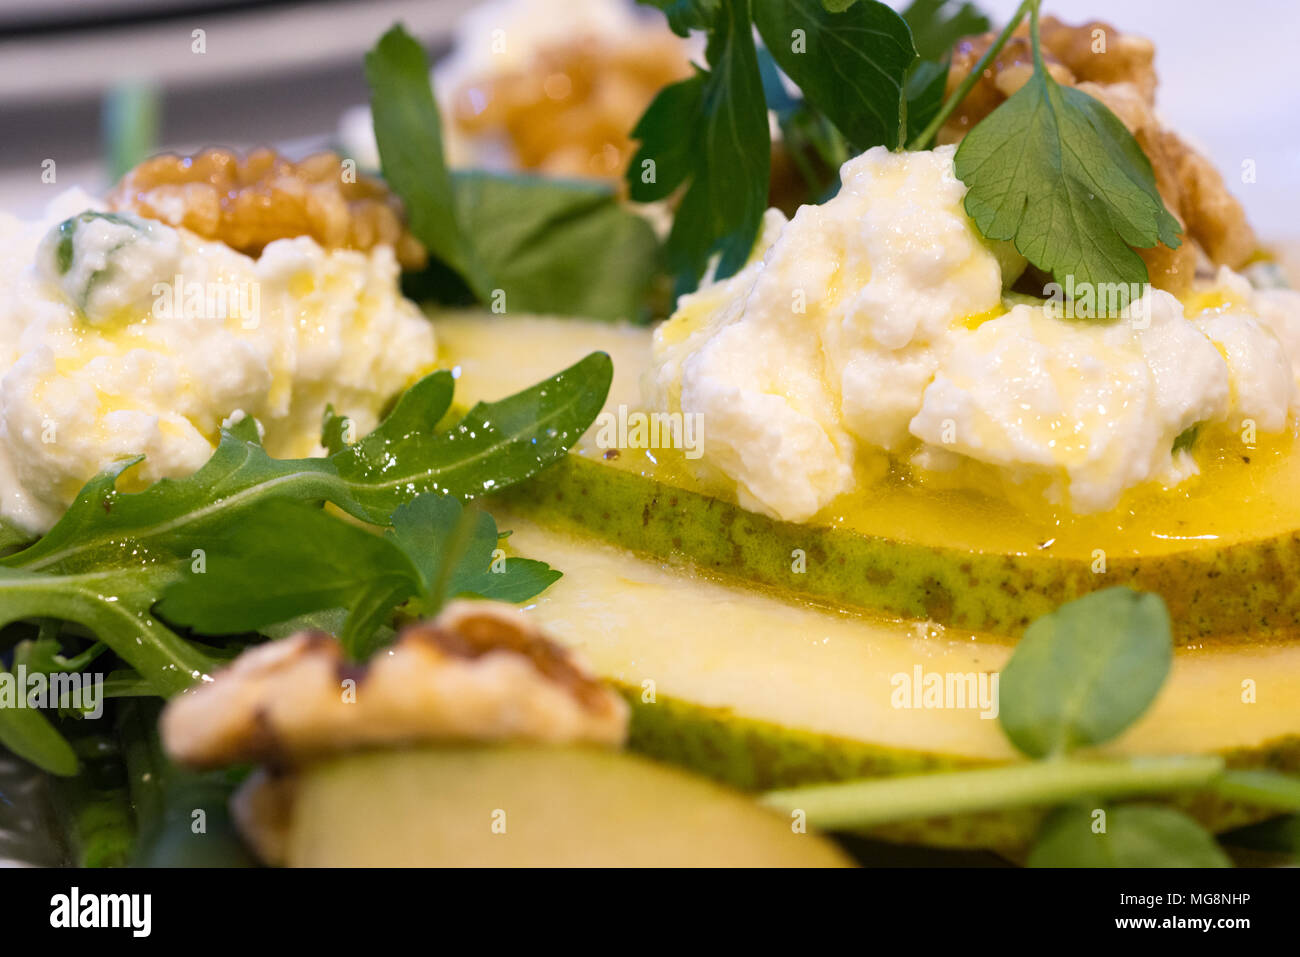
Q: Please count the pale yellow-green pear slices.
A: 3